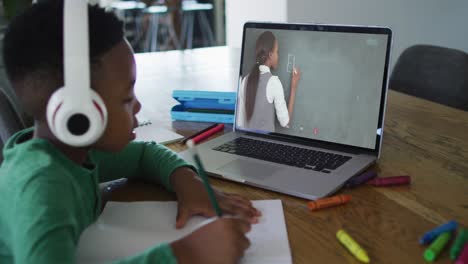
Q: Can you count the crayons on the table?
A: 8